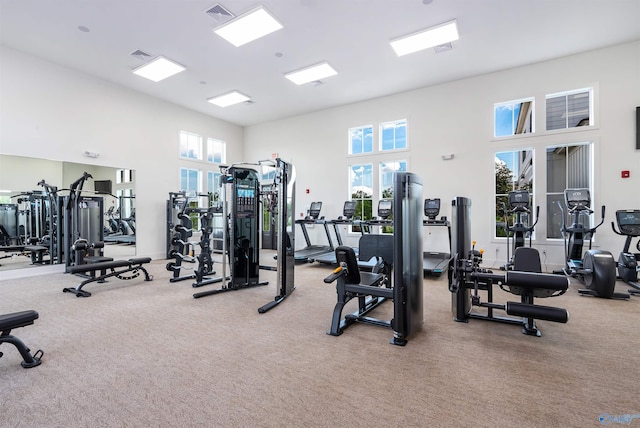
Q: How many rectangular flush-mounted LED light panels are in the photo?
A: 5